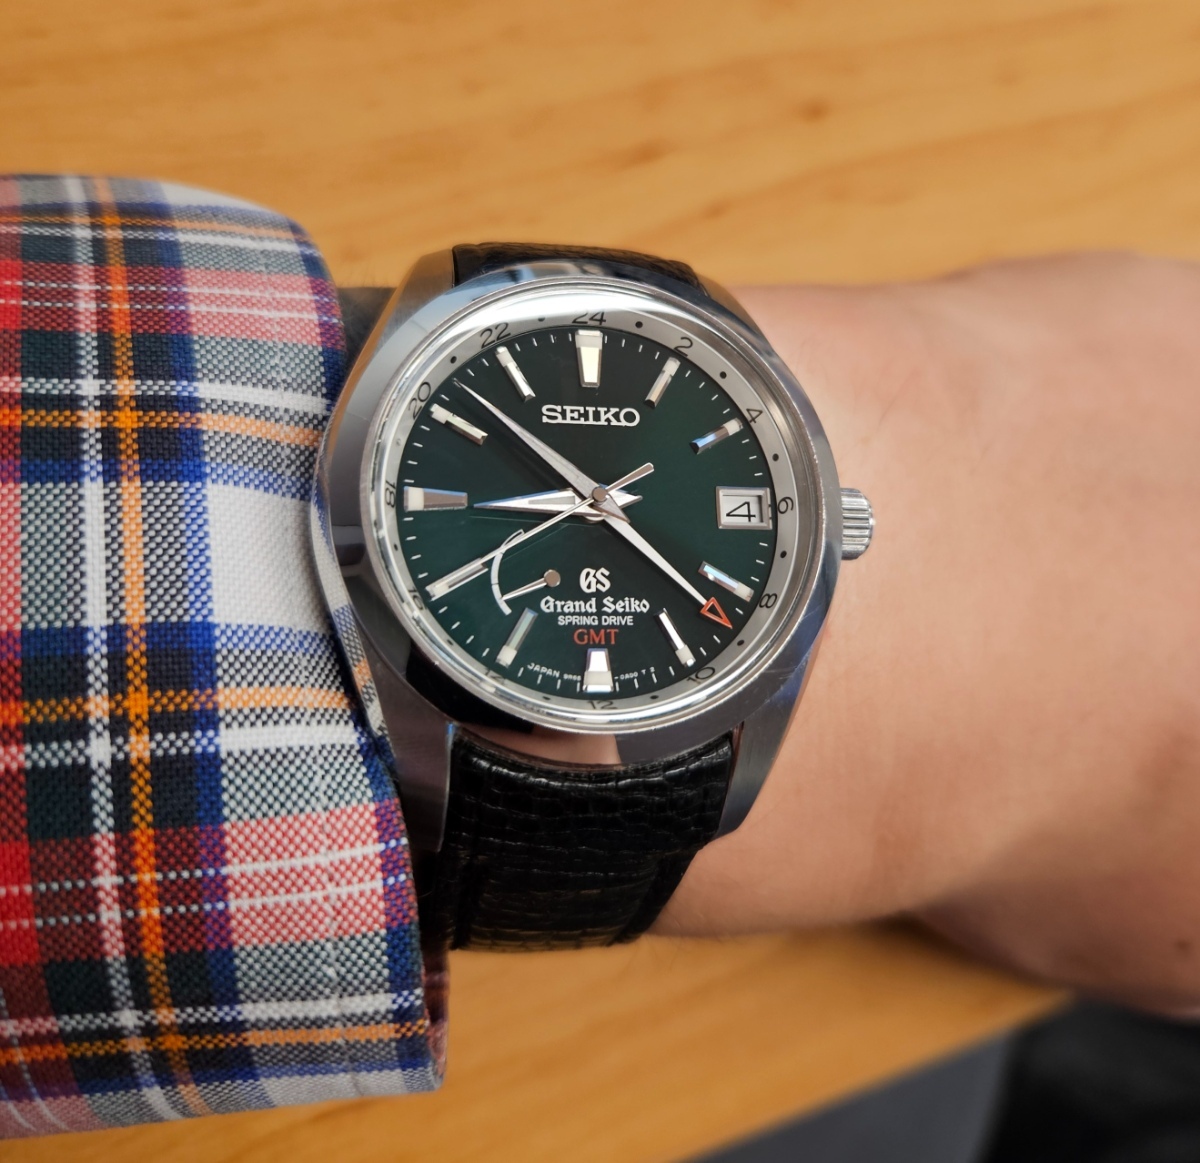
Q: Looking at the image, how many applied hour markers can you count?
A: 11